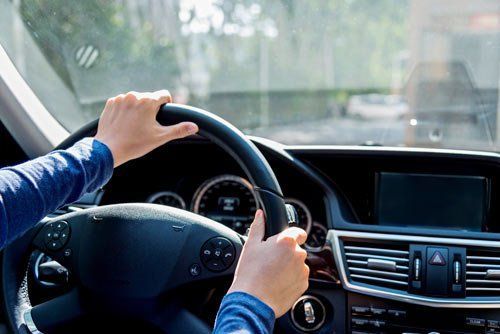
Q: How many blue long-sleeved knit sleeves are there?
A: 2